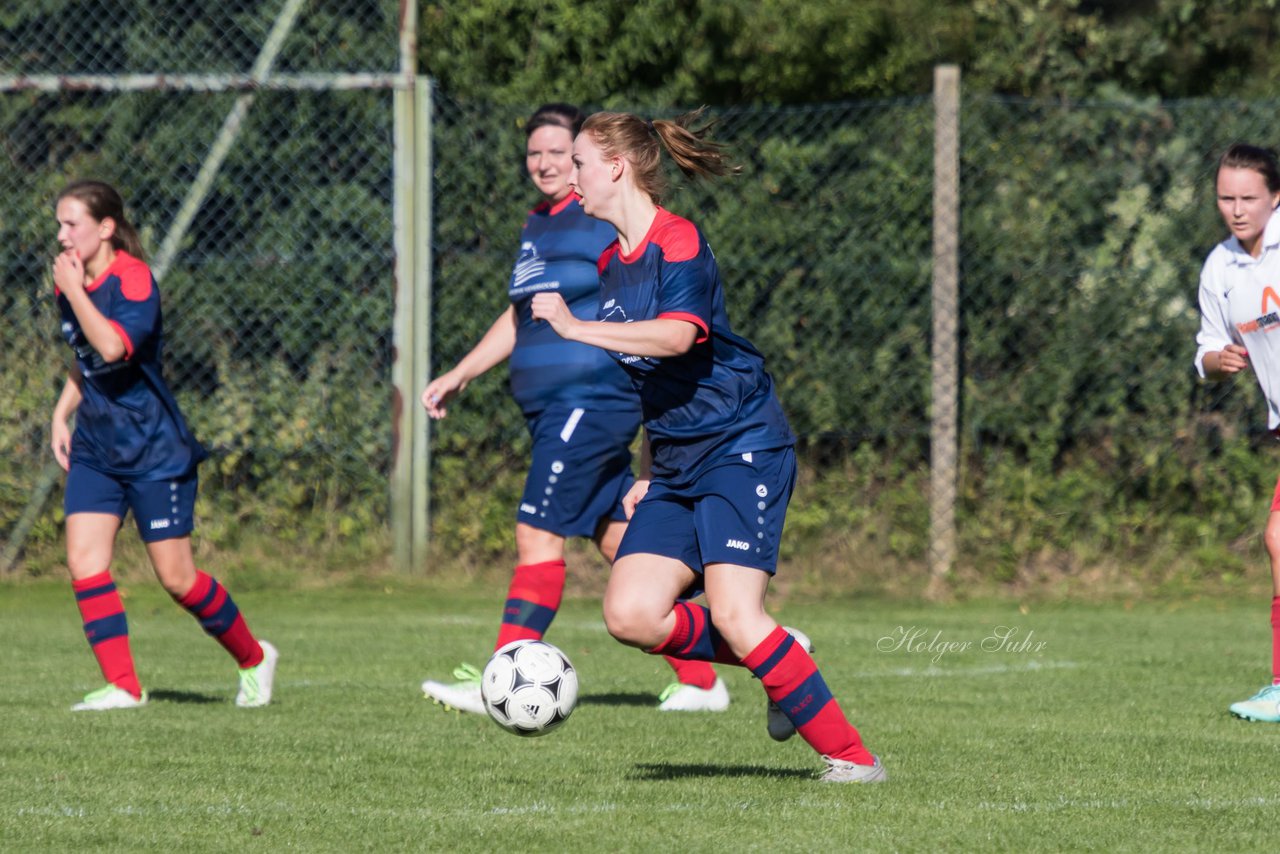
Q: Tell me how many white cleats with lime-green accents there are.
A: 4